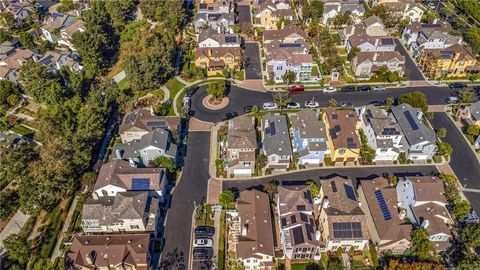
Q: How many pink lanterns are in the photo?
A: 0